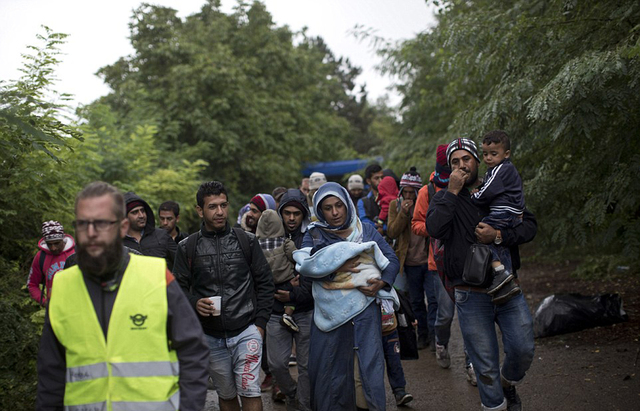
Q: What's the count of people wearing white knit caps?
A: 2